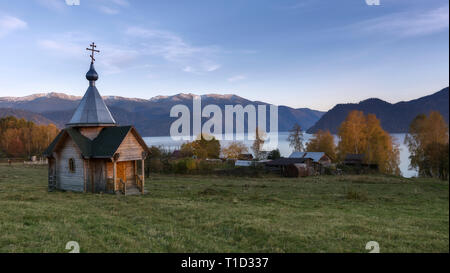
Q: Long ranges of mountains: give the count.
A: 2